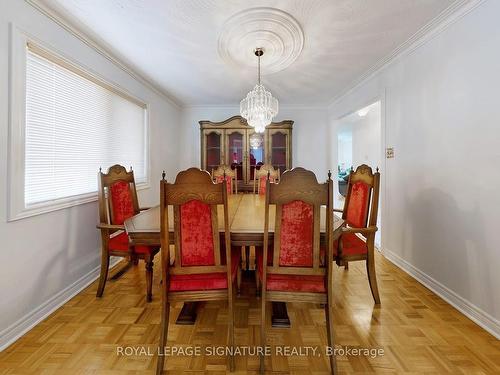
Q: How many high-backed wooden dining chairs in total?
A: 6